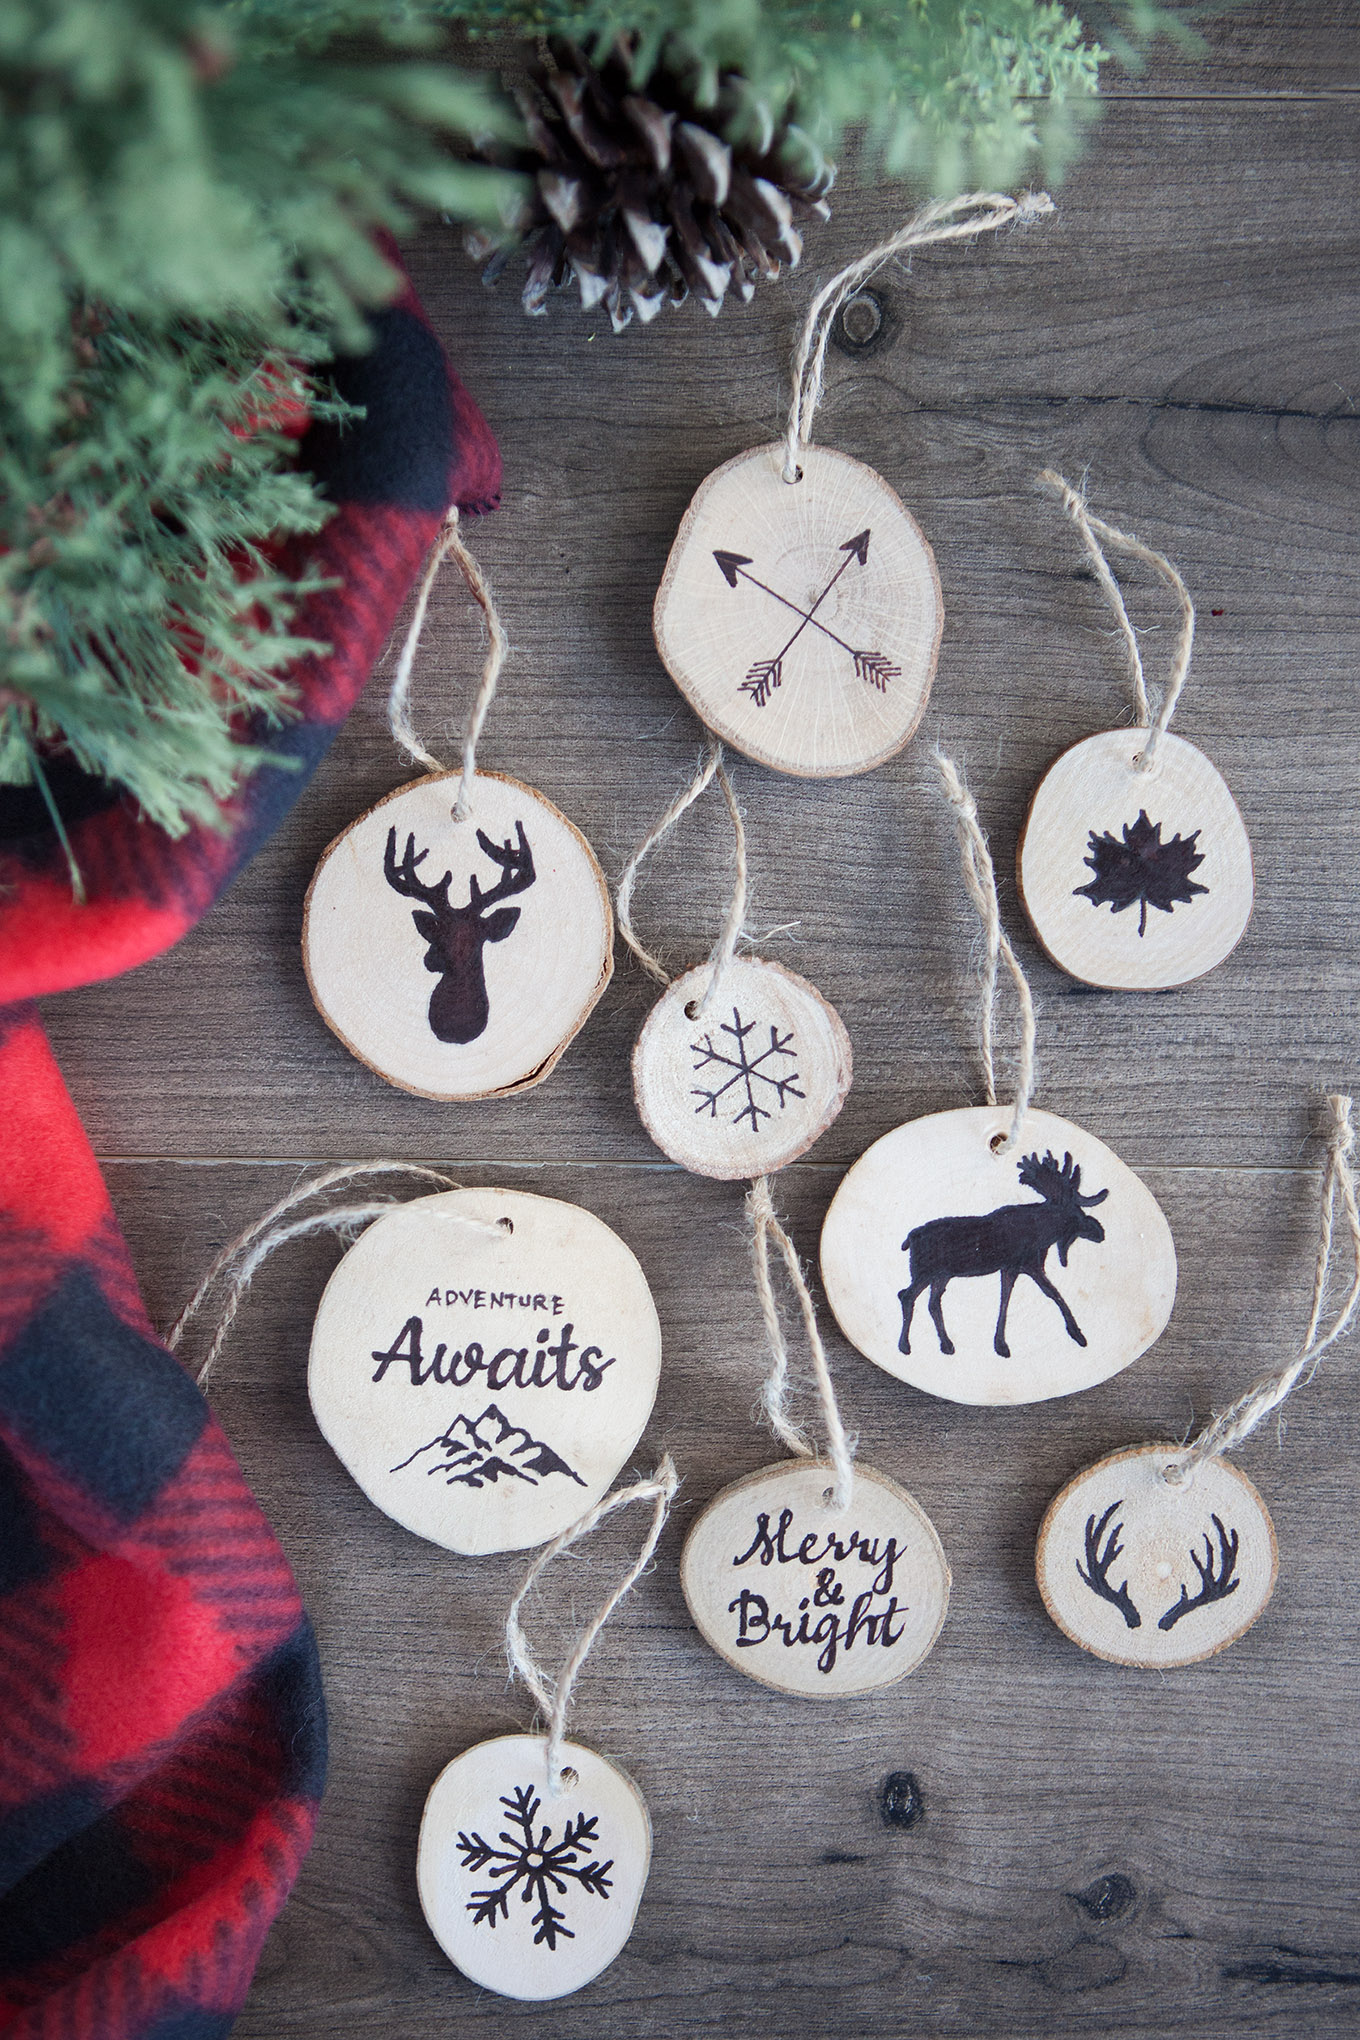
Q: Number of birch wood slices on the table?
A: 9